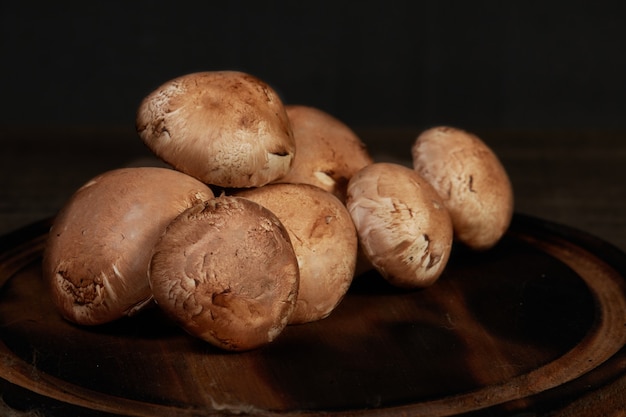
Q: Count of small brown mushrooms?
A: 7